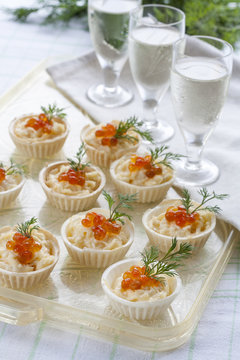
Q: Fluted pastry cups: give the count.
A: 9